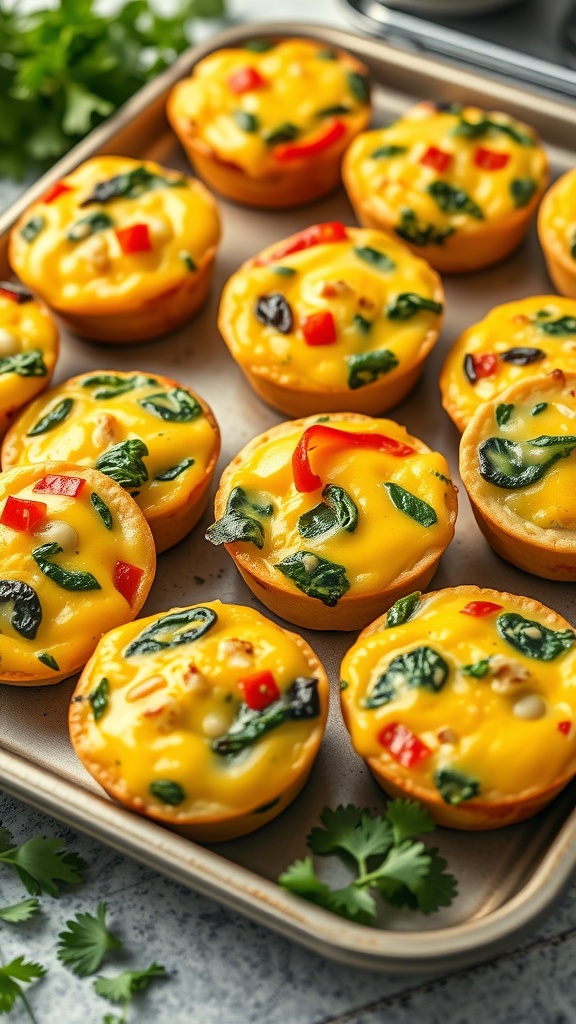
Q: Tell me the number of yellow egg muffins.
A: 13